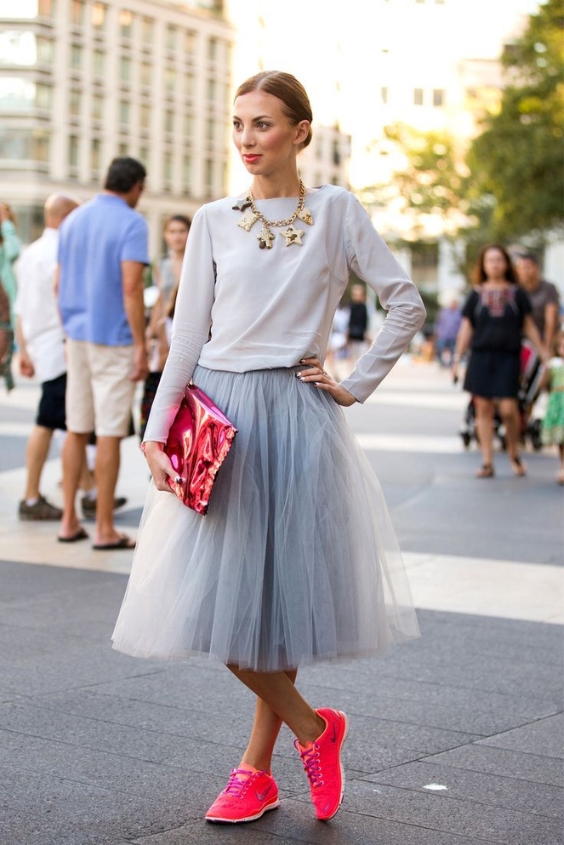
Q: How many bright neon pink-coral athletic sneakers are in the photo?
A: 2